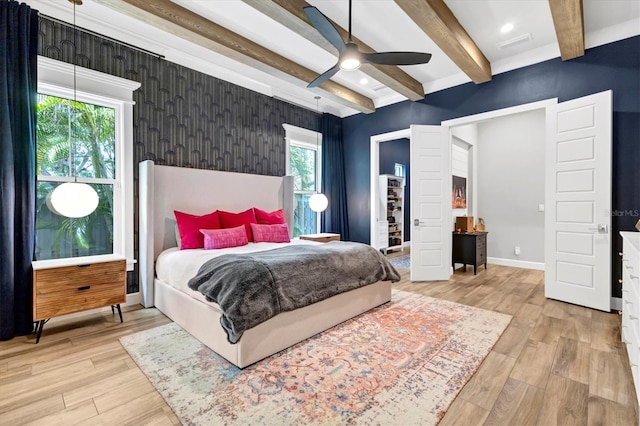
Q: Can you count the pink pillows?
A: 2